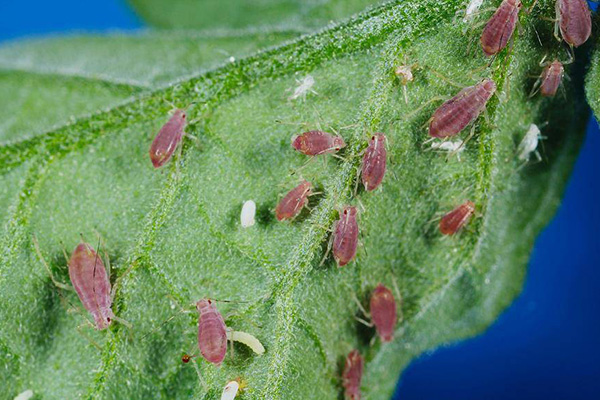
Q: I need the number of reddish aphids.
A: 14